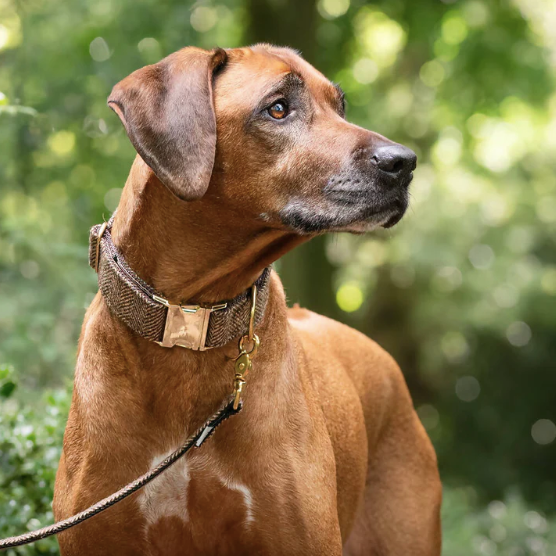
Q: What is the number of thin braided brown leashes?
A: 1